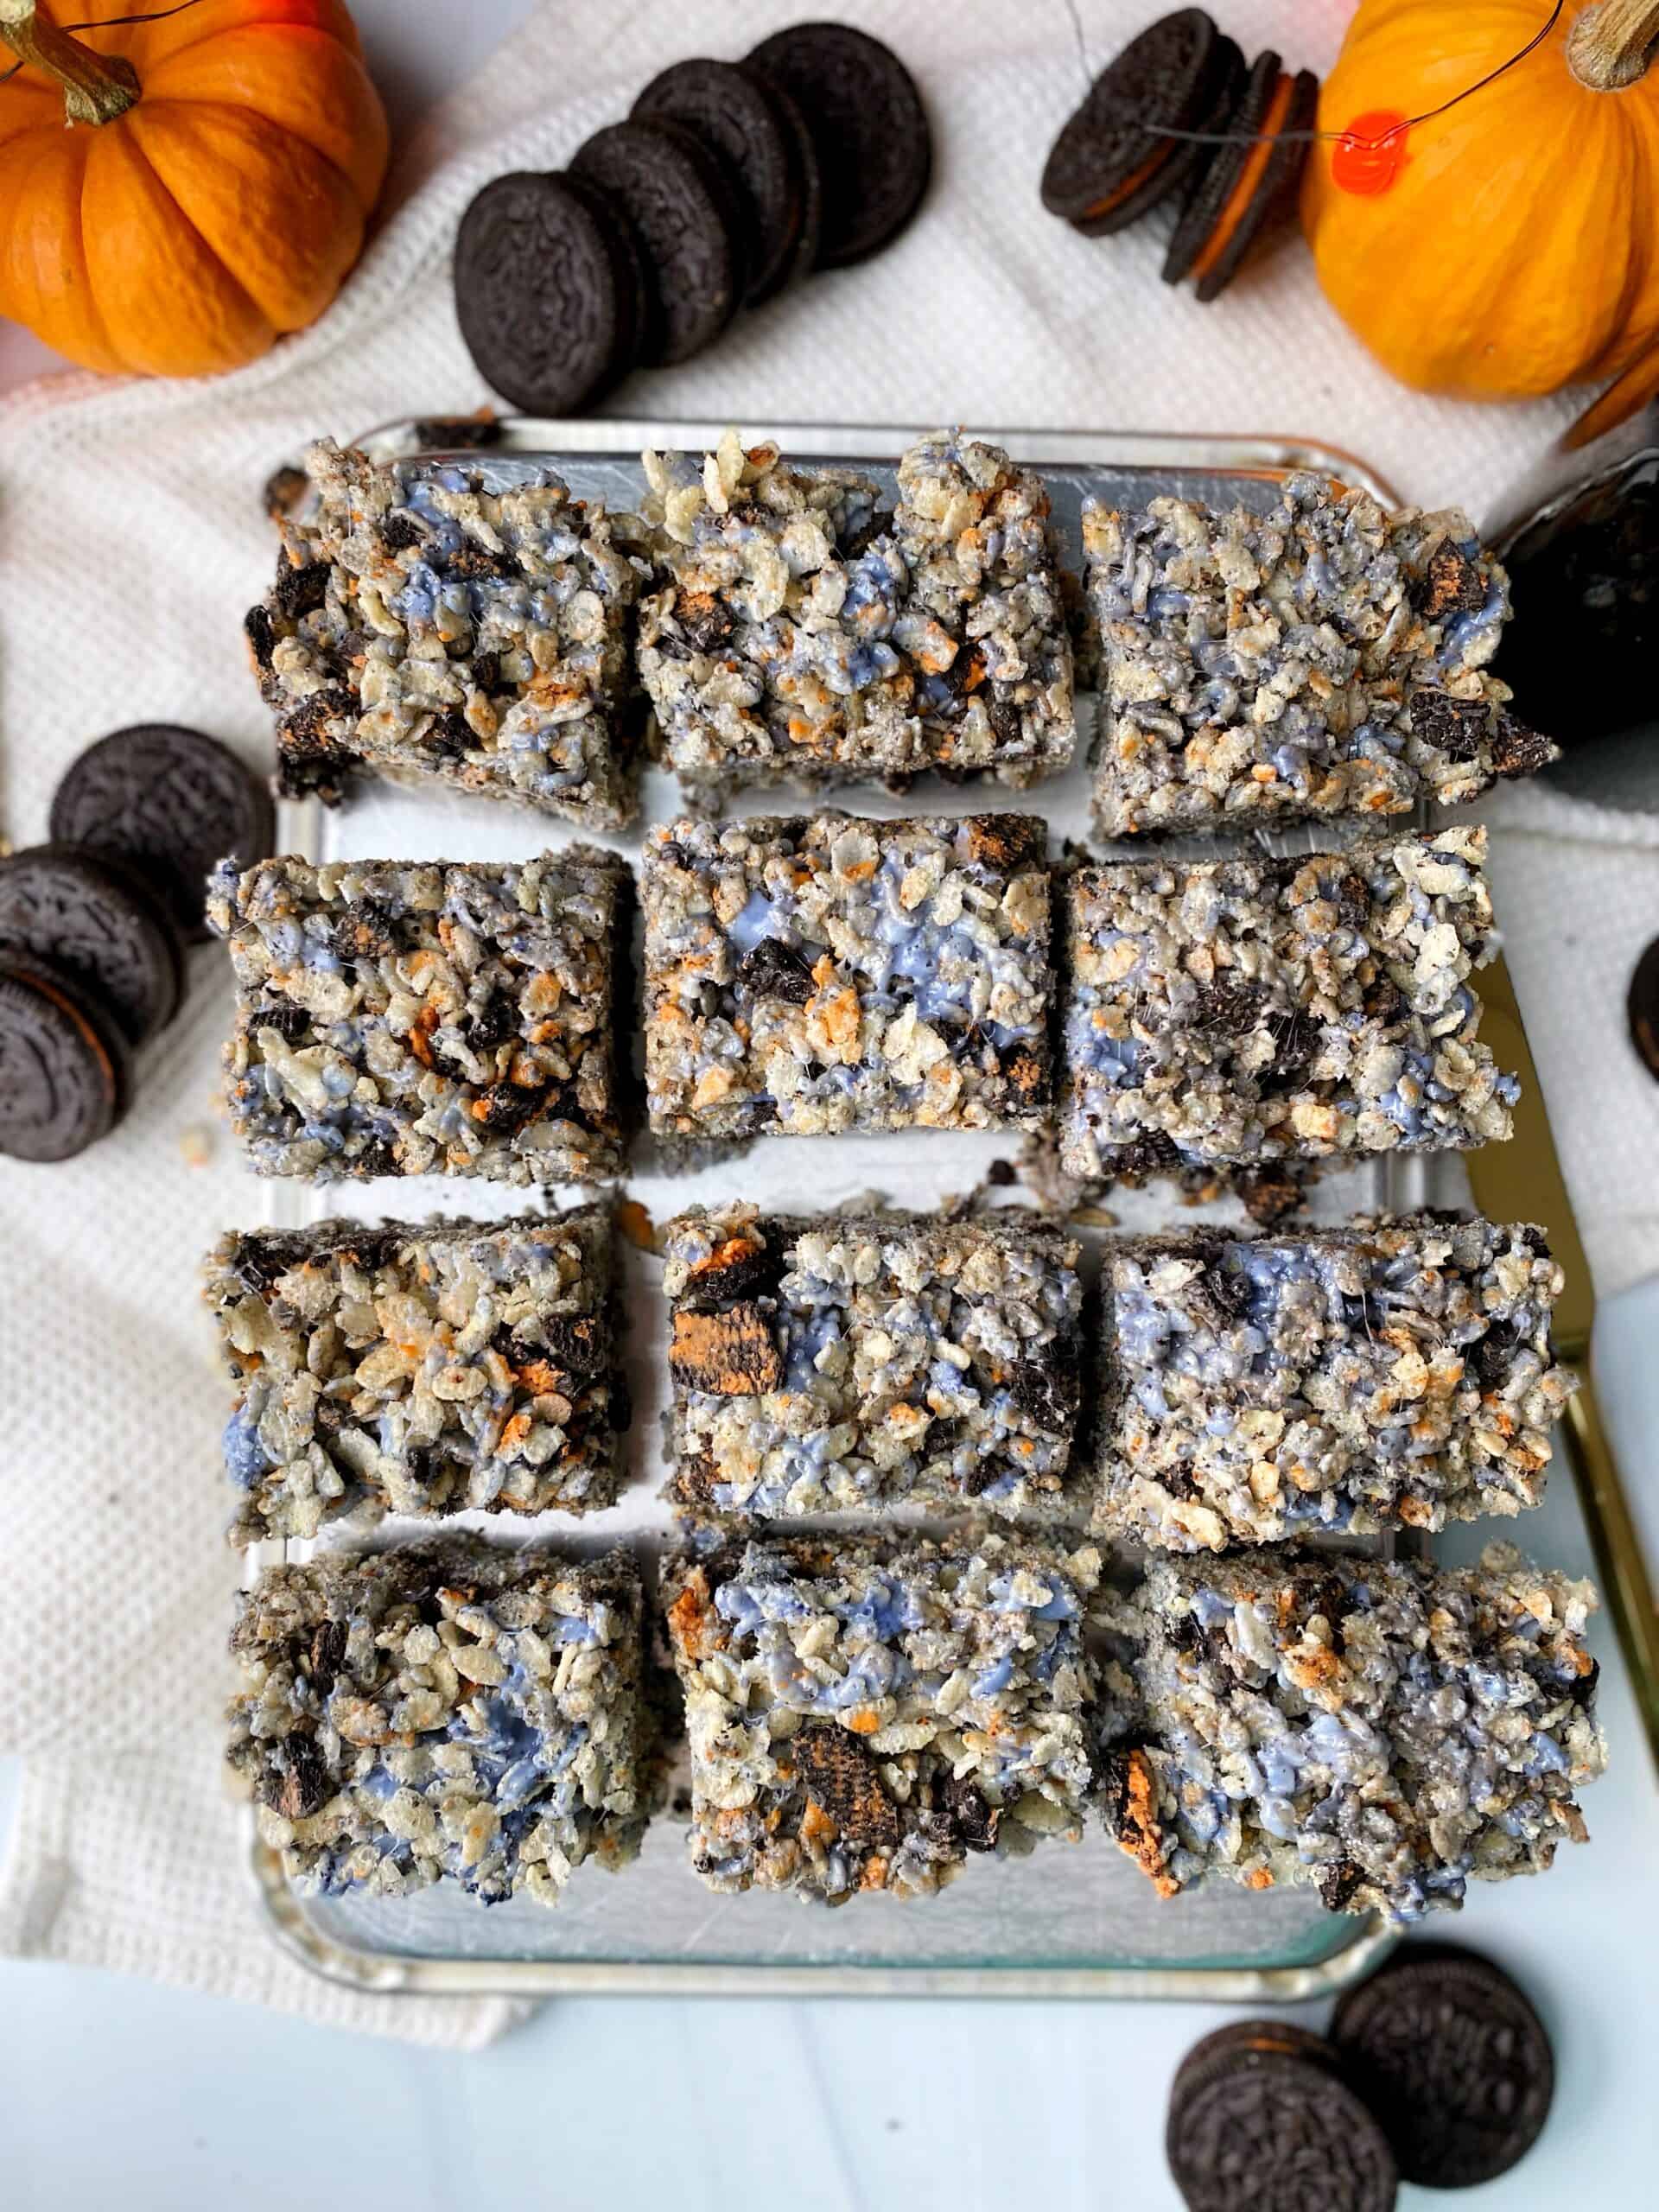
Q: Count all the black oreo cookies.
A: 12